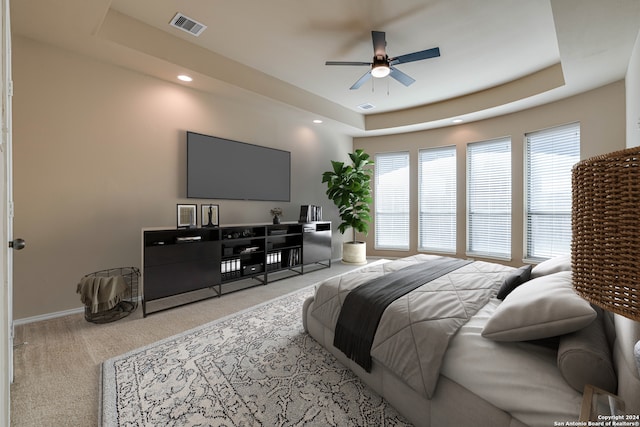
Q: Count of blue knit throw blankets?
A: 0